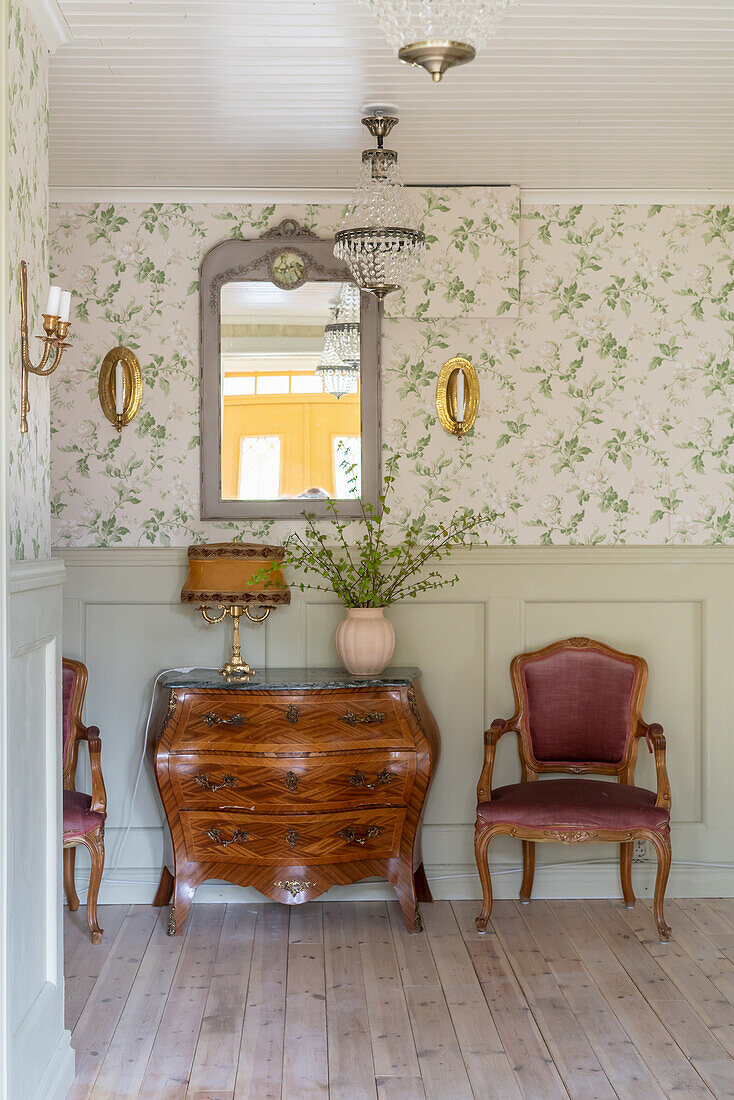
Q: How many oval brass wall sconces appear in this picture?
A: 2